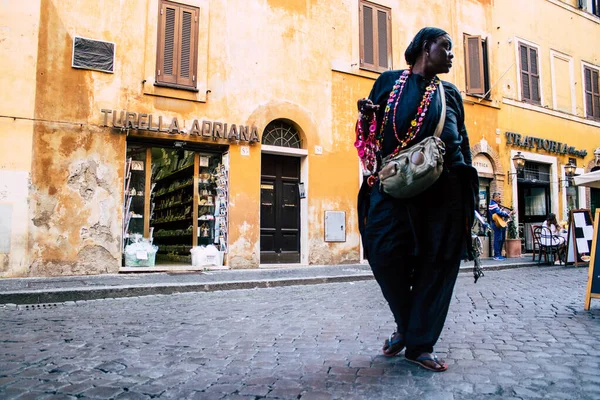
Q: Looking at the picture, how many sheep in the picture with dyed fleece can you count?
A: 0